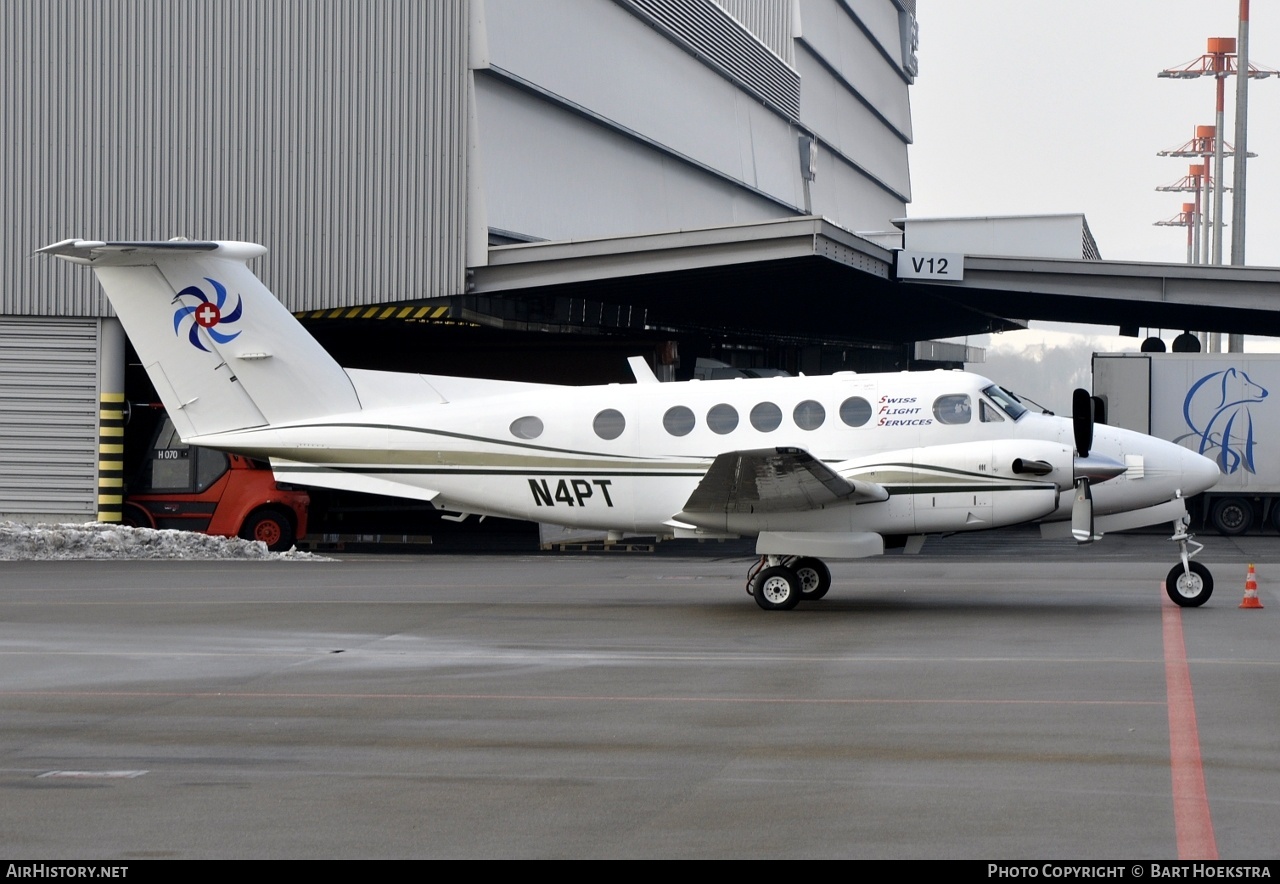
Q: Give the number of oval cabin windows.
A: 7